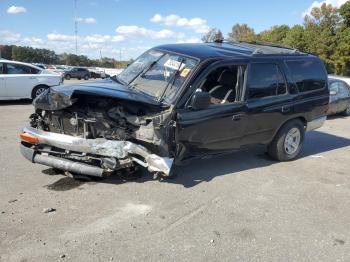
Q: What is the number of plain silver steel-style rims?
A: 1